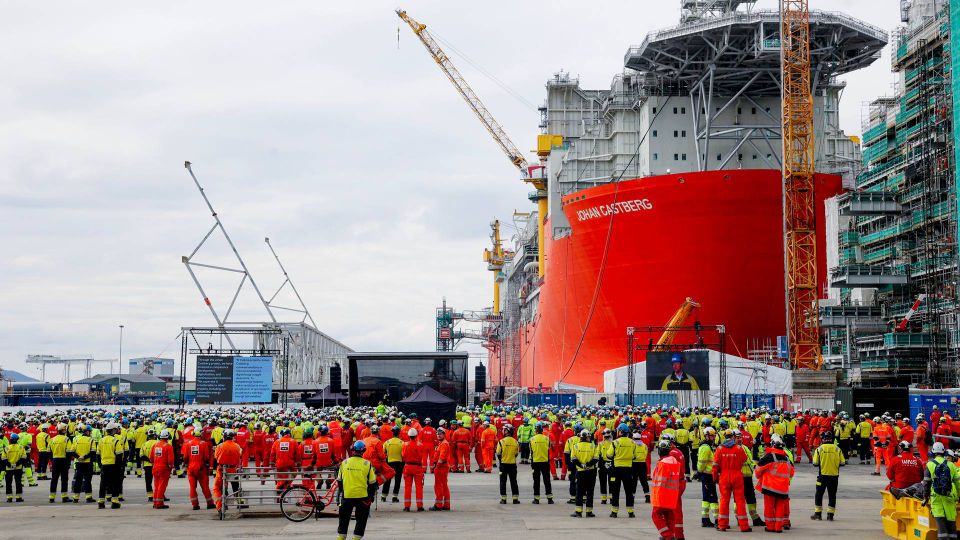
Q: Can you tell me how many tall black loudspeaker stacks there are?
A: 2